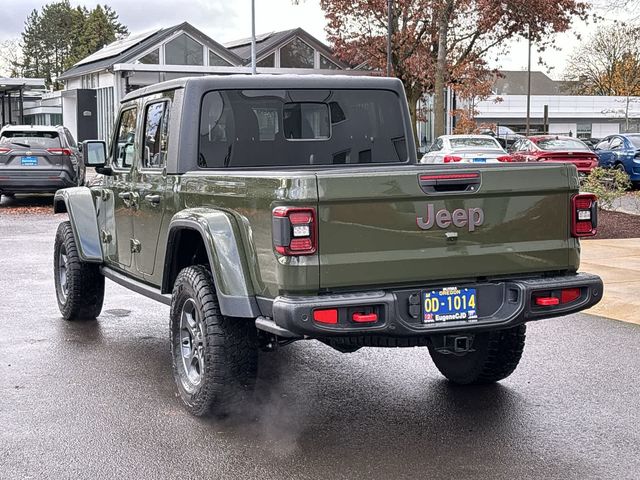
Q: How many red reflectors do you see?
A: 2